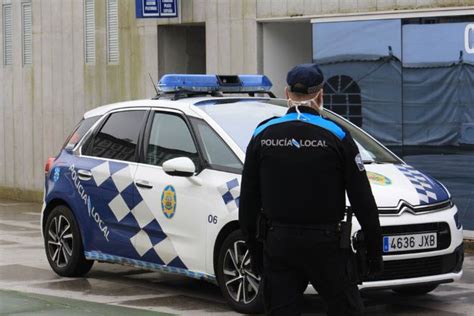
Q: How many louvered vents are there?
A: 4